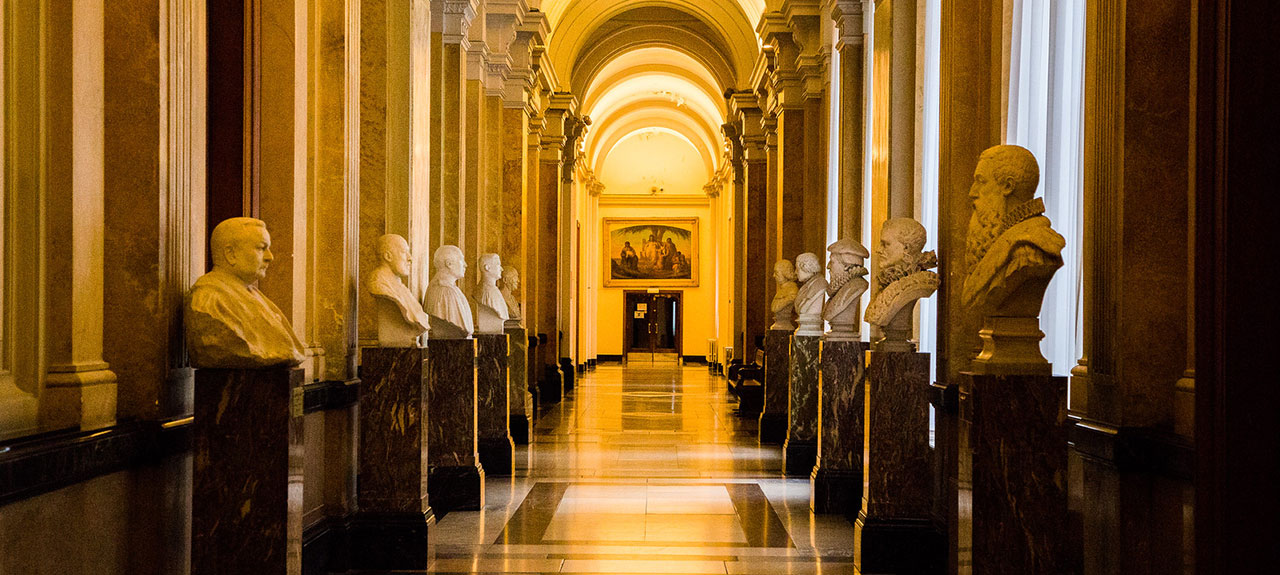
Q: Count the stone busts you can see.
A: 10